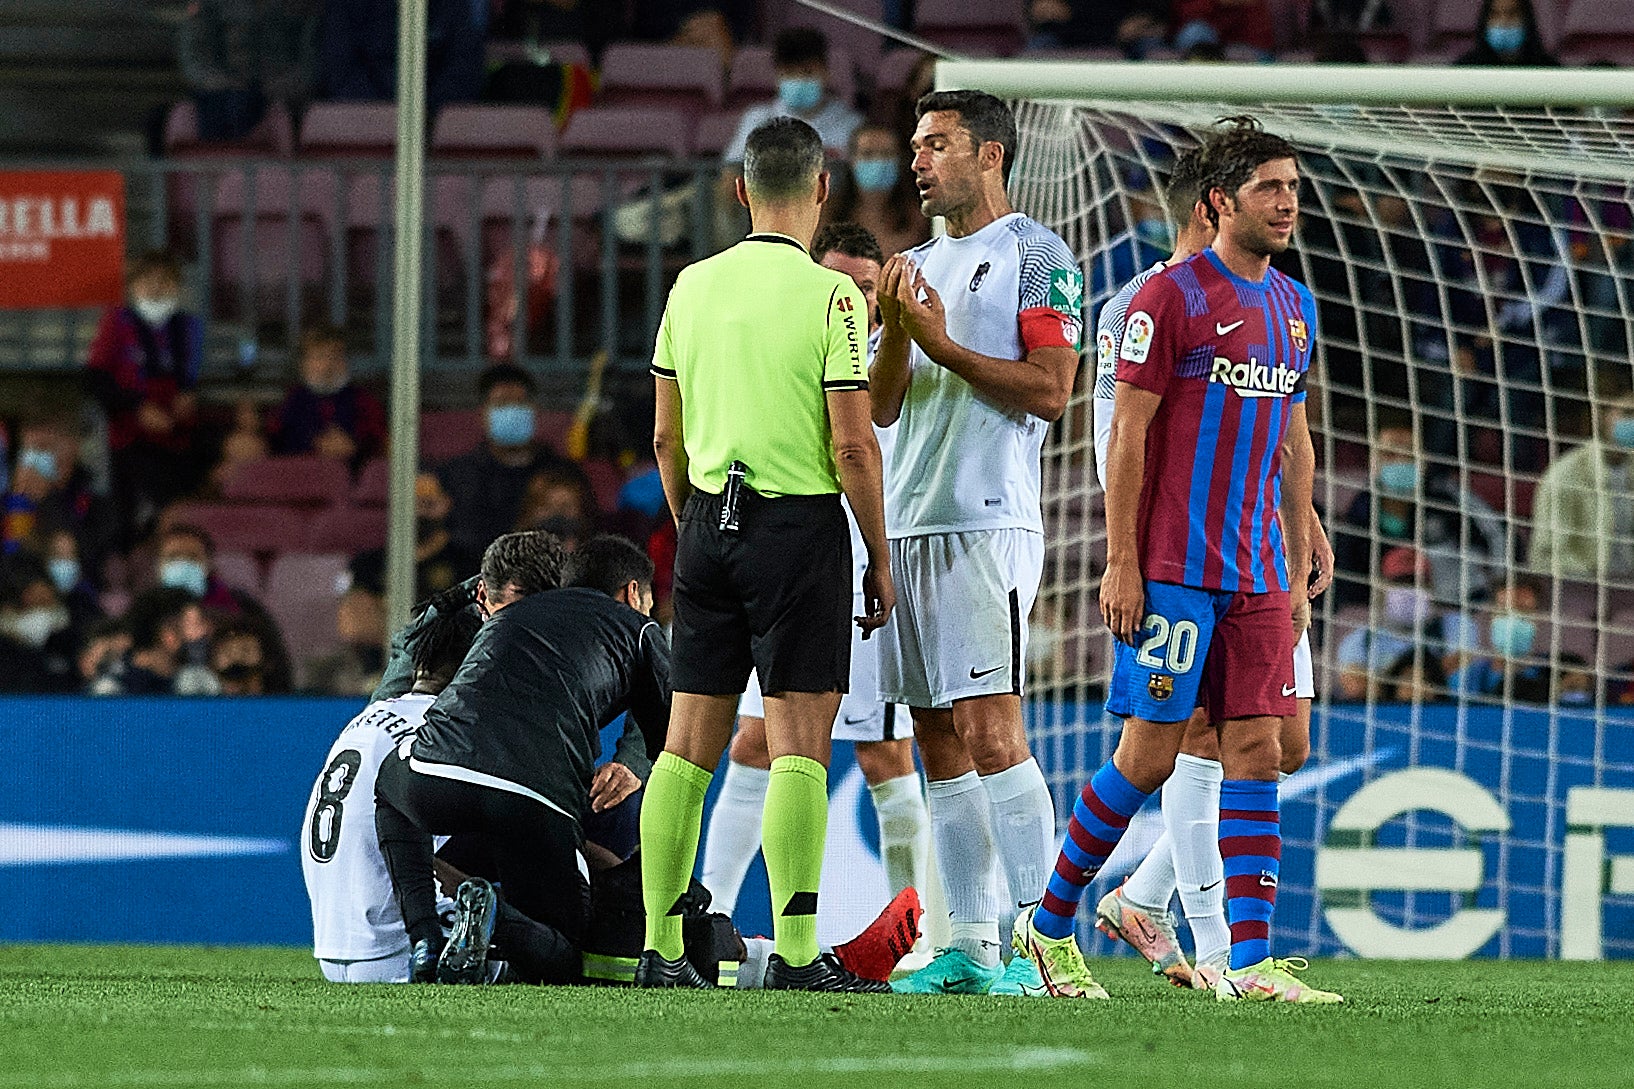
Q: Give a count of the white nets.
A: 1